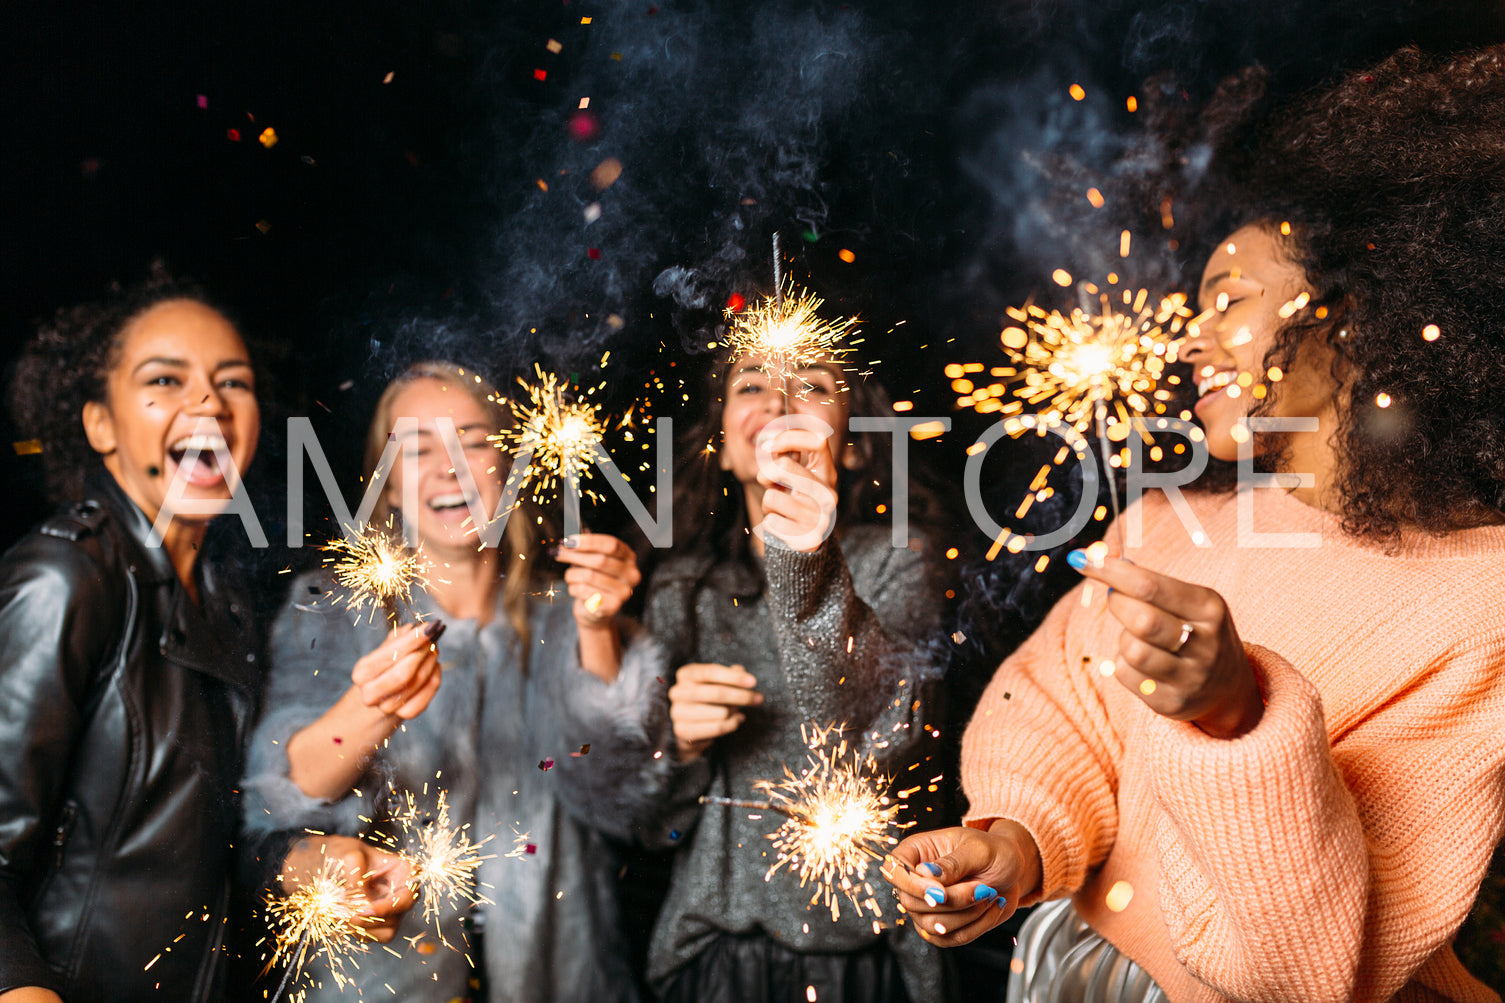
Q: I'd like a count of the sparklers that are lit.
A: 7